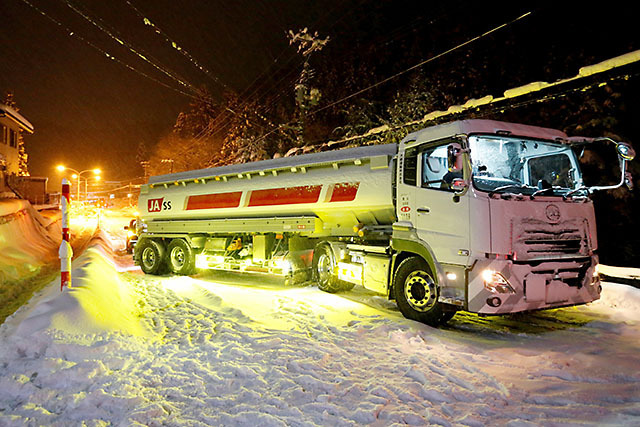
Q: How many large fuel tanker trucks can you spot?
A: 1